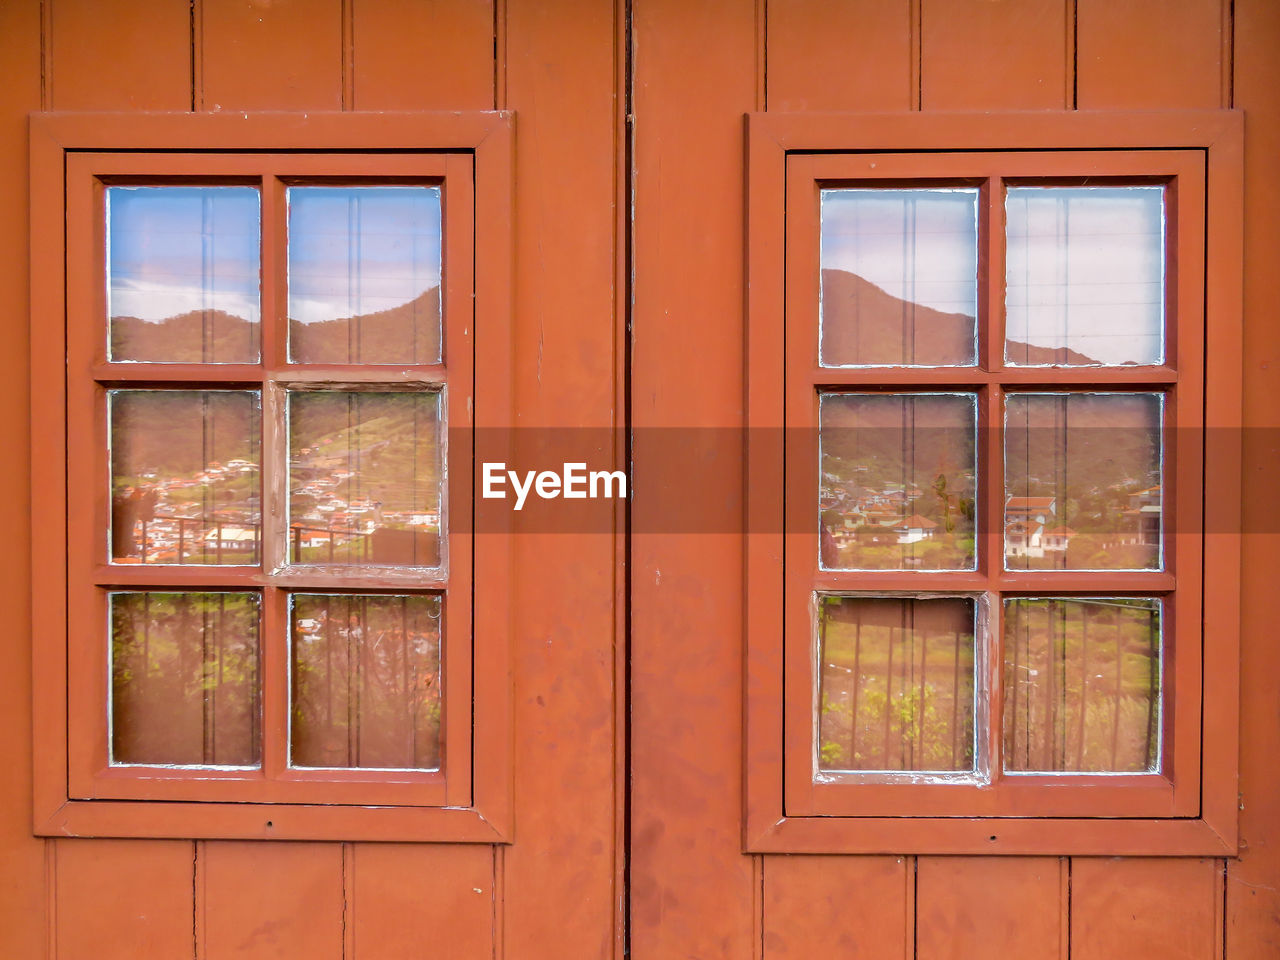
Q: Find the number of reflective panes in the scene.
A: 12